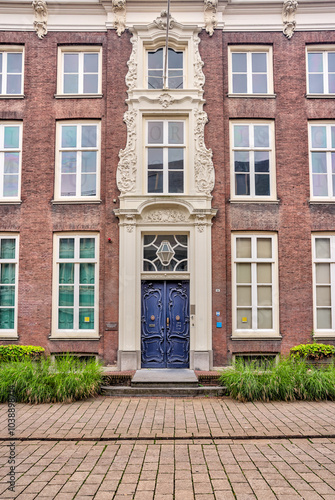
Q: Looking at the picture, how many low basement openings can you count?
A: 2